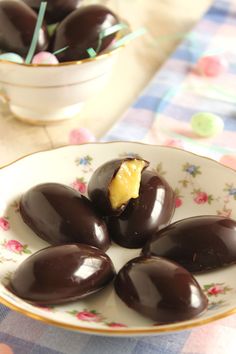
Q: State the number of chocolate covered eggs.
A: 9